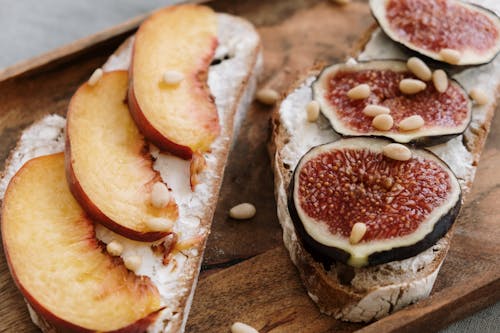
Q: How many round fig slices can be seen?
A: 3